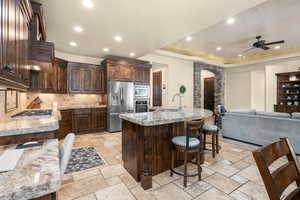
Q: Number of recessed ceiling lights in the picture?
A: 11